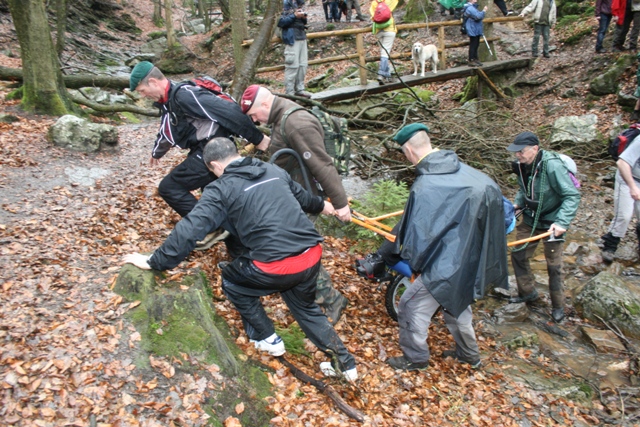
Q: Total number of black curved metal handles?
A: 1